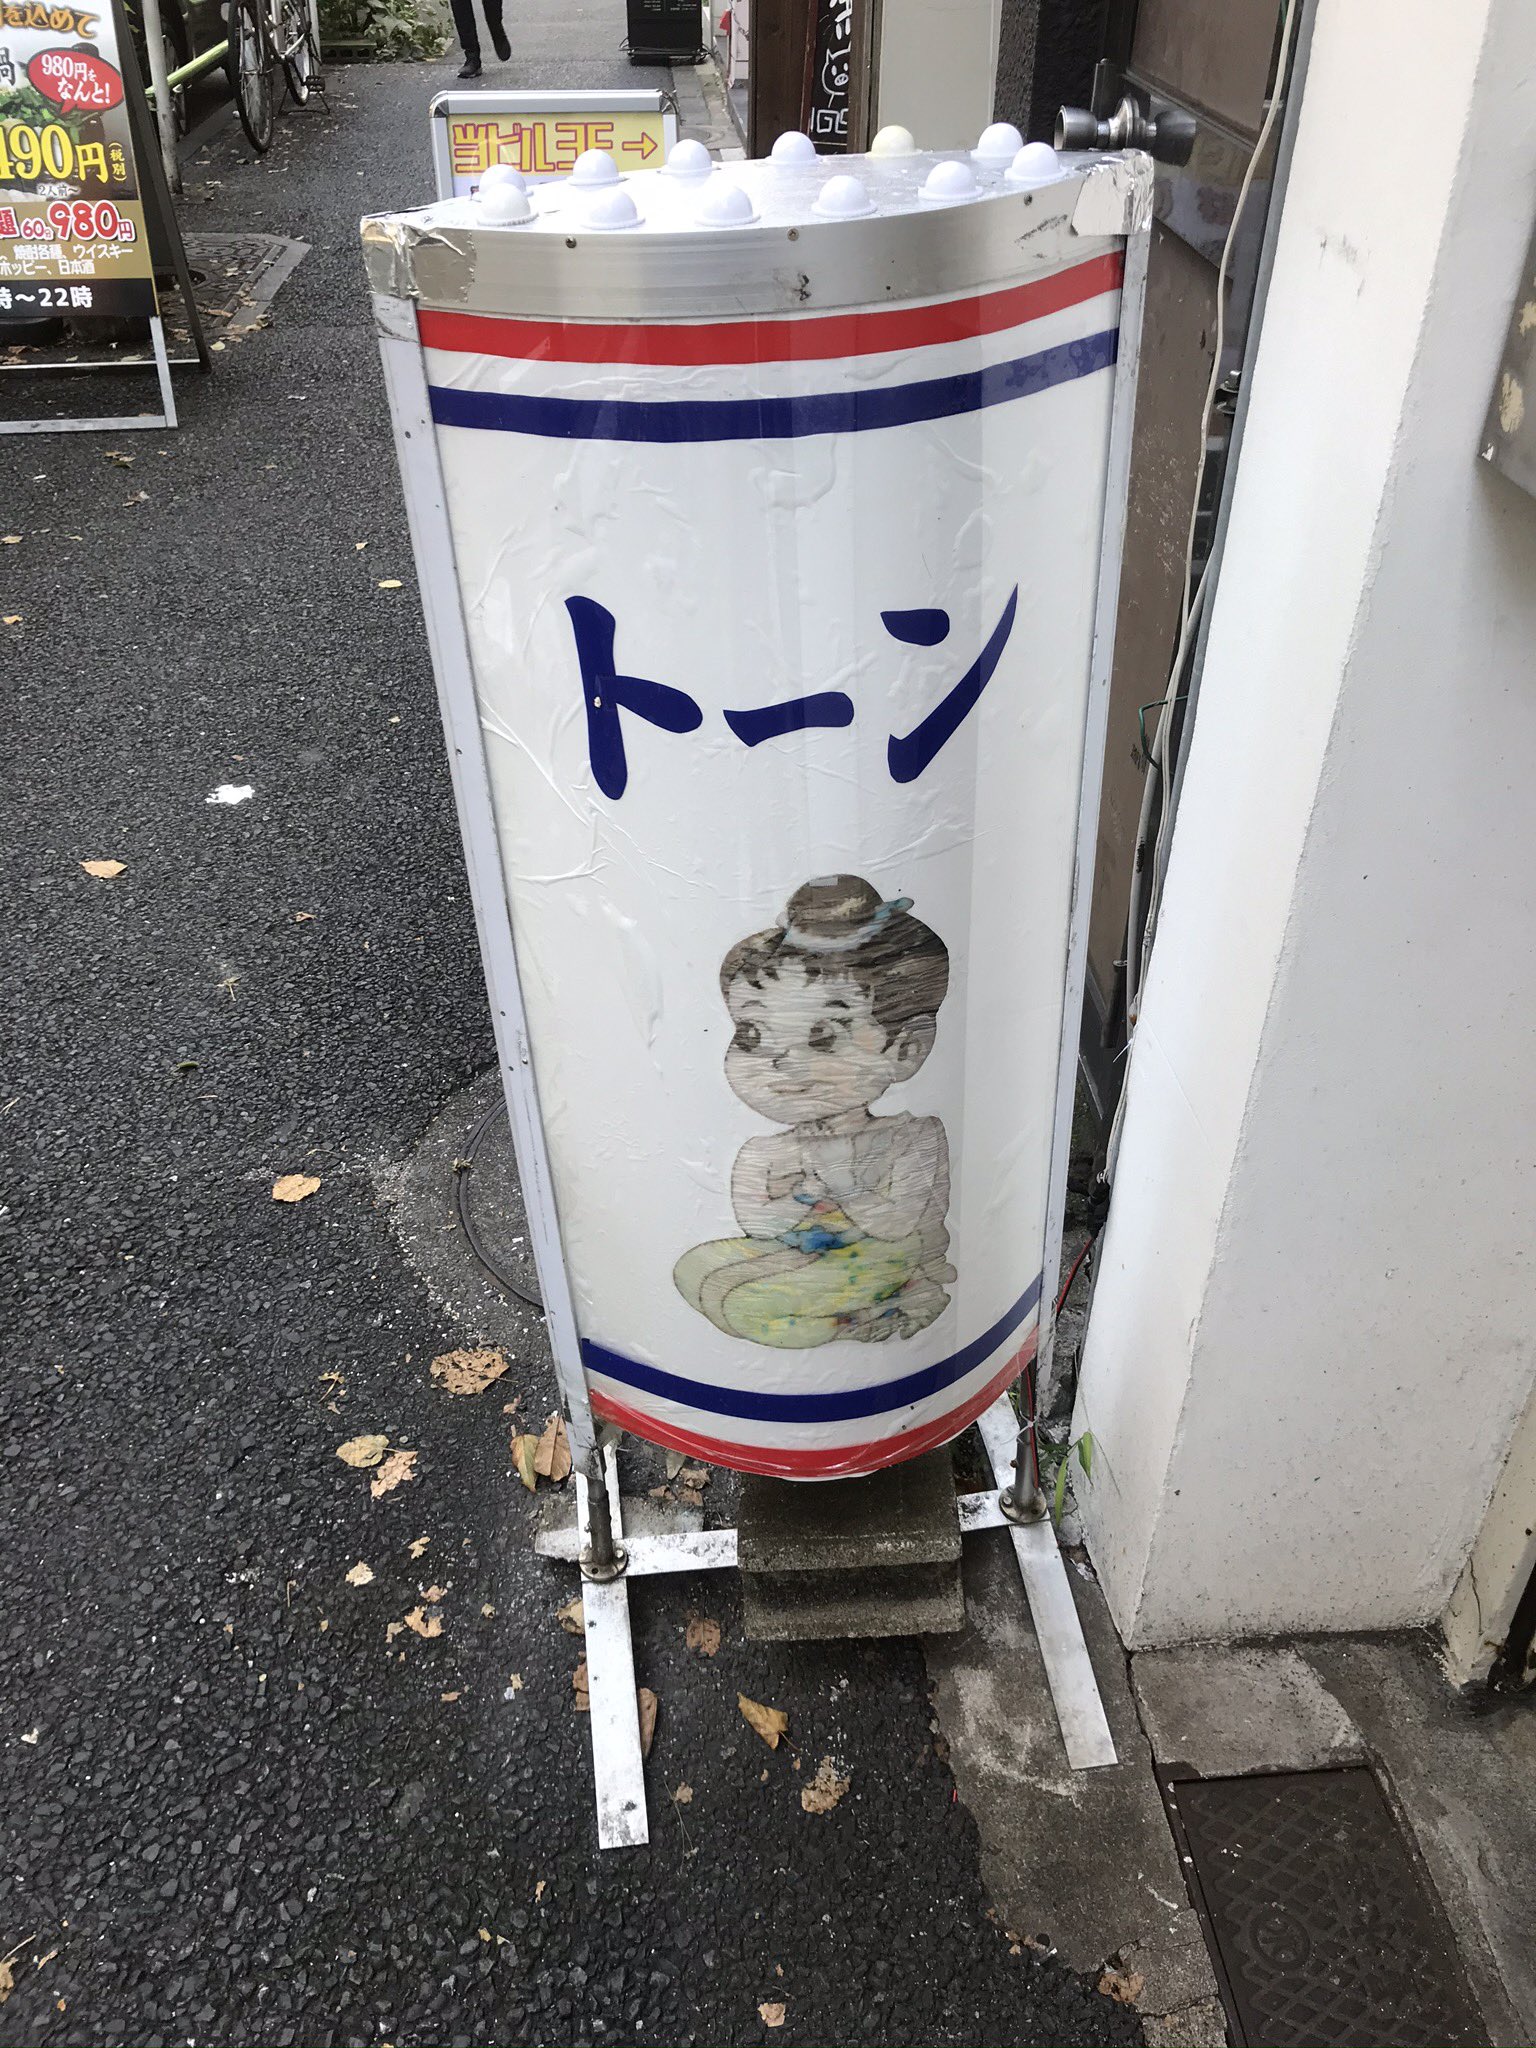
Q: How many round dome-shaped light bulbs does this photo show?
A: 12